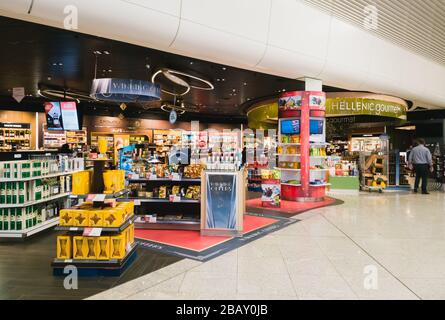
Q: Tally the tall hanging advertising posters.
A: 2